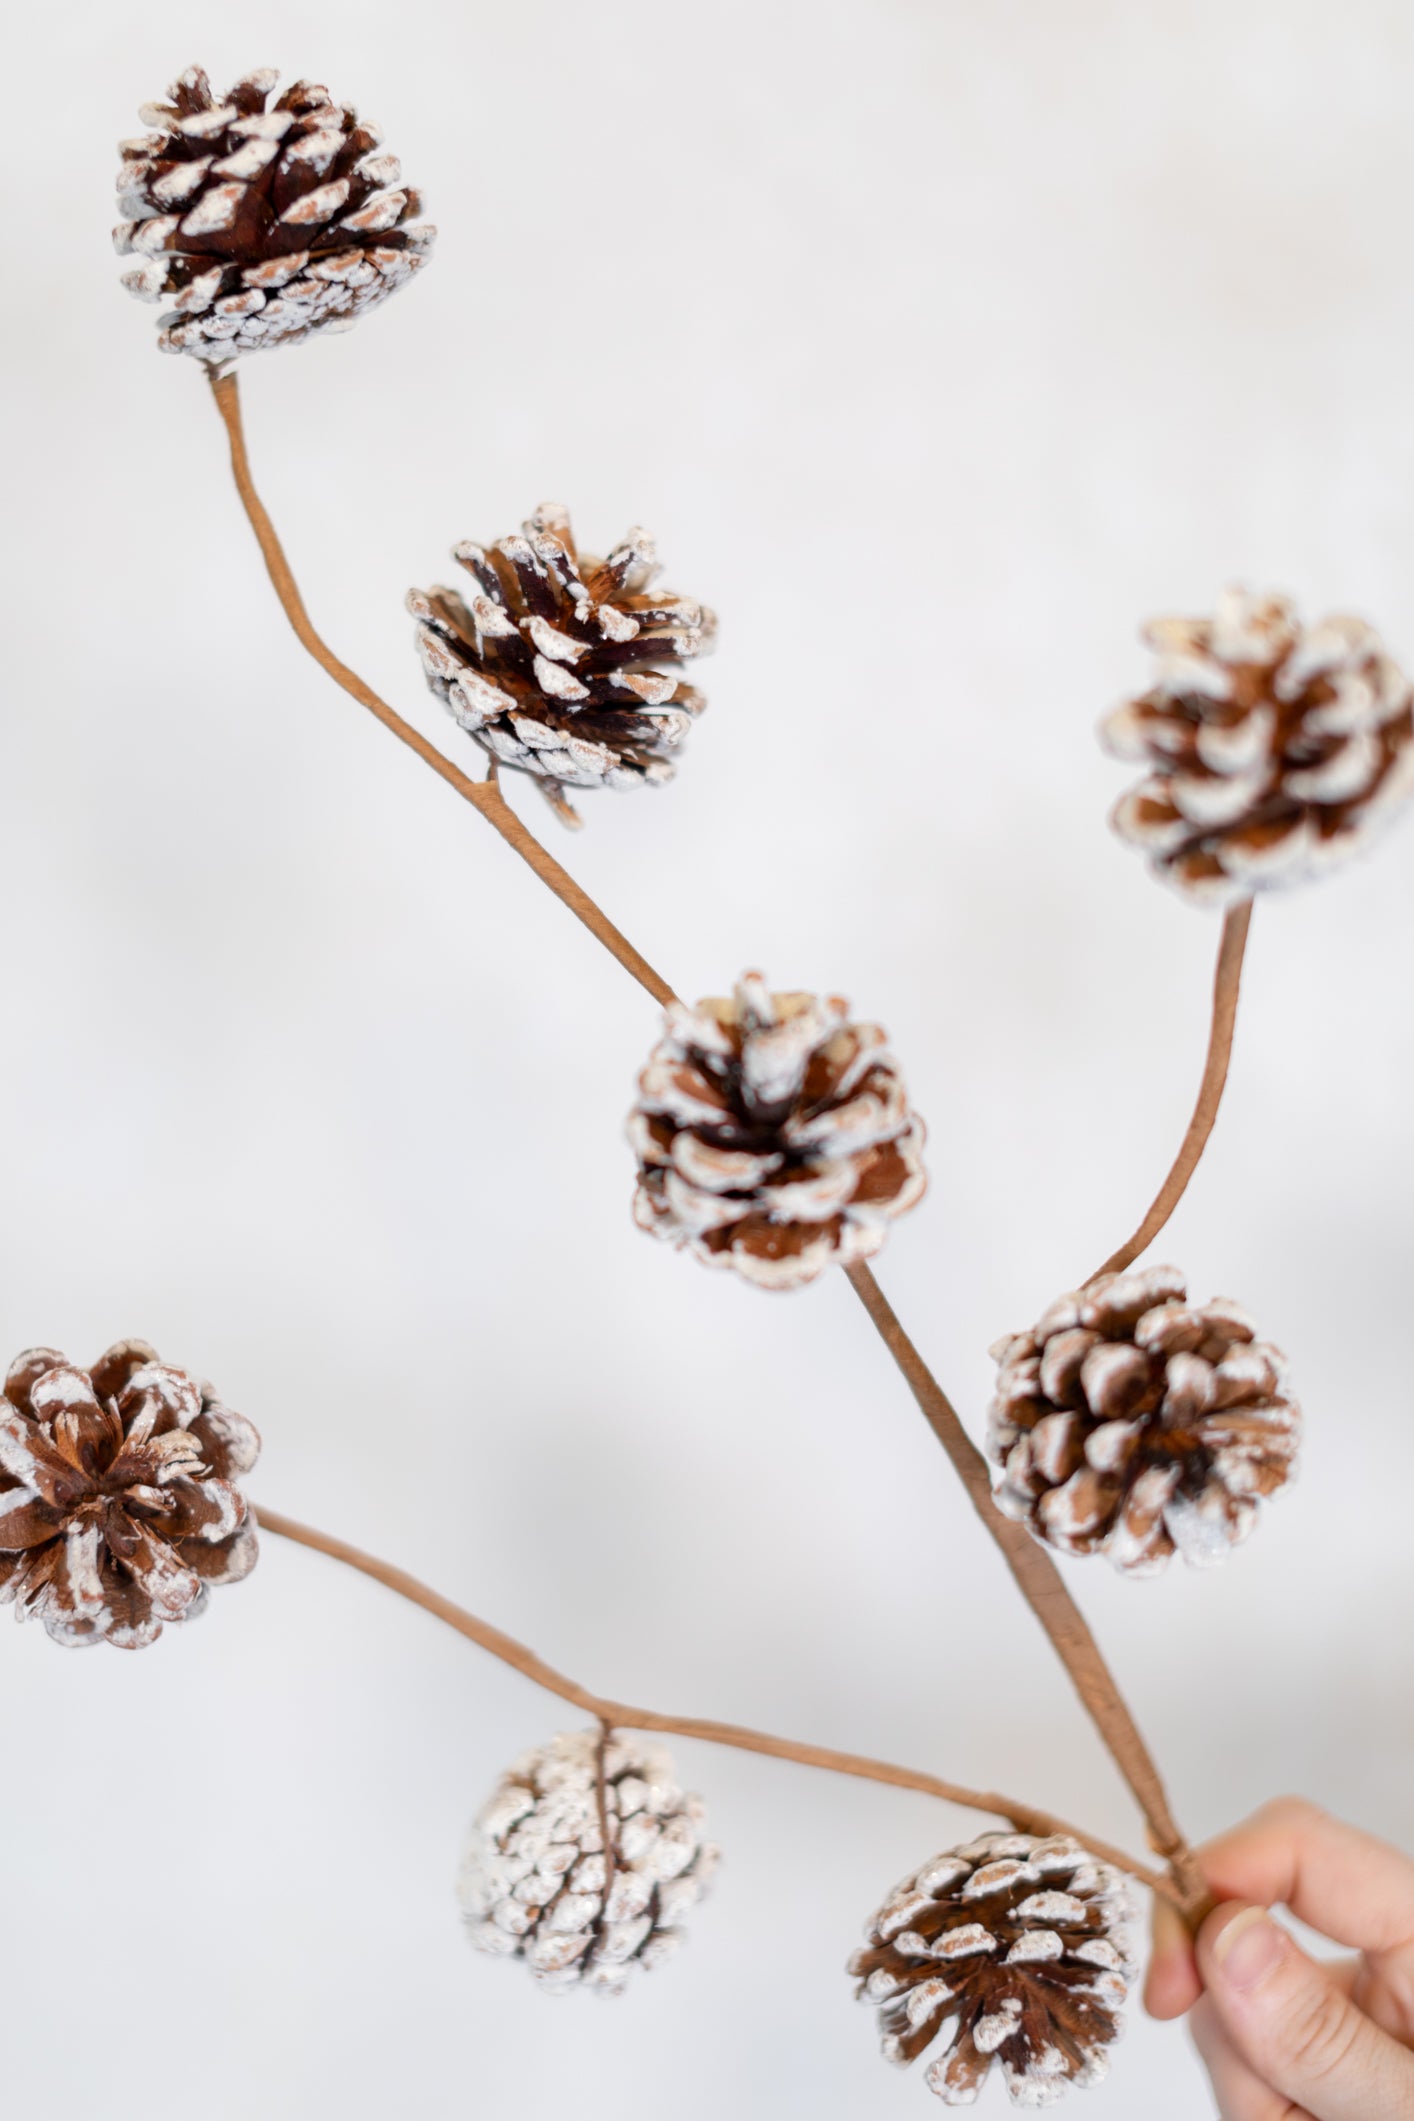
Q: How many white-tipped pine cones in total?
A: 8